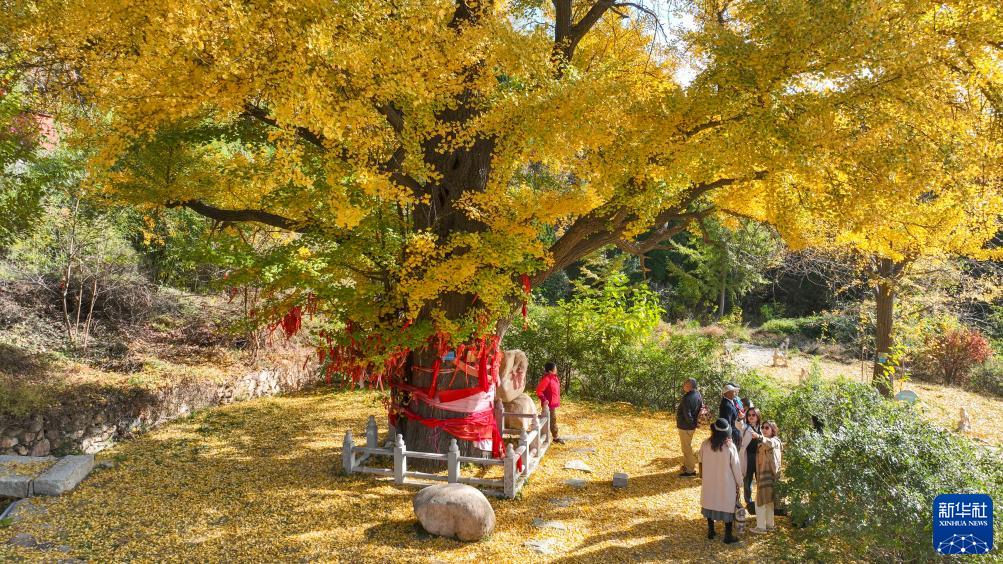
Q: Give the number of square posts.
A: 9